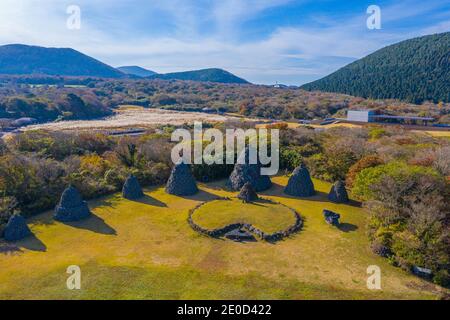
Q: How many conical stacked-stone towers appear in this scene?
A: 8